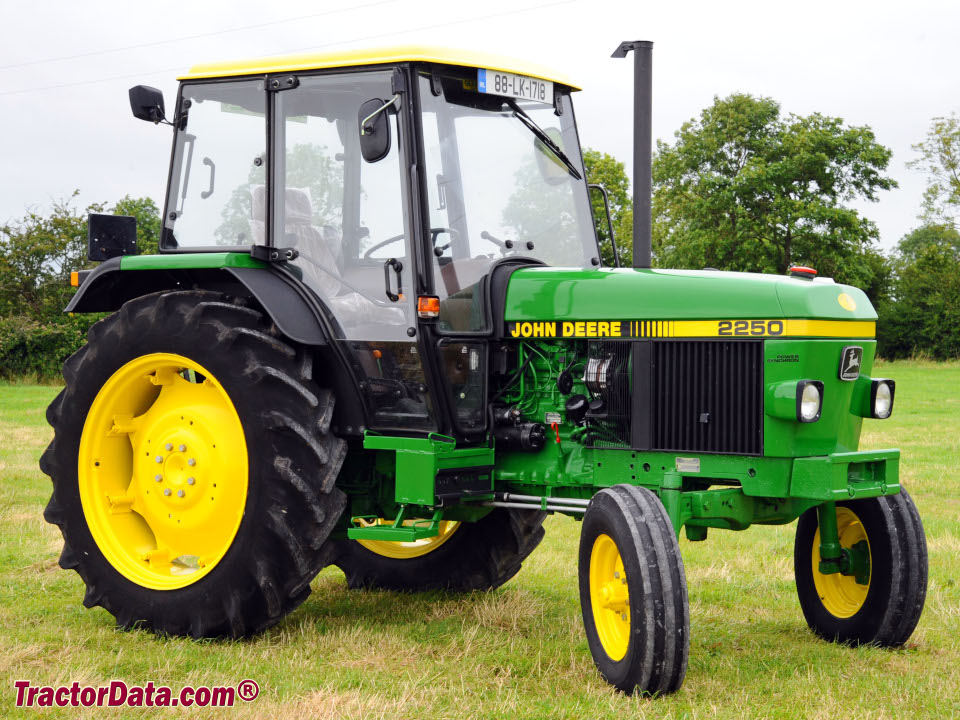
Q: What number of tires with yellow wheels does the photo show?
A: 4